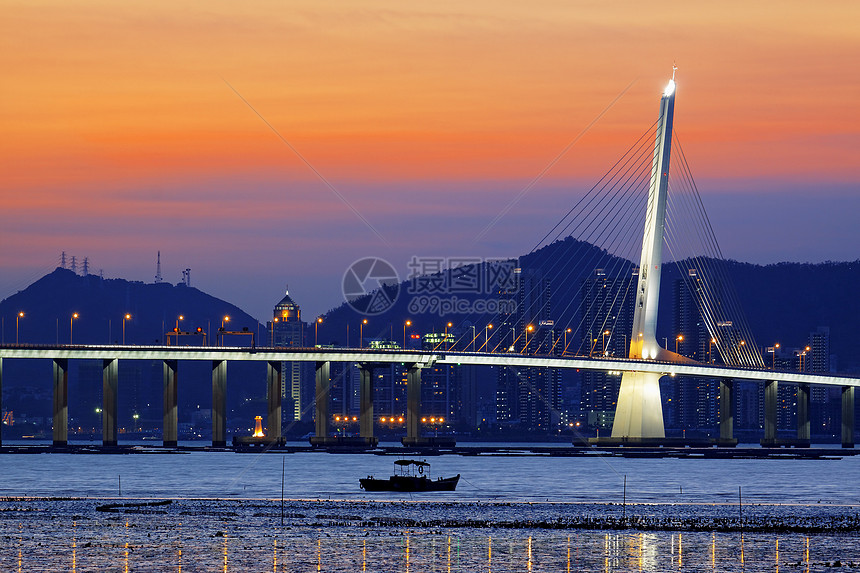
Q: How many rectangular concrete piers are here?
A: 12